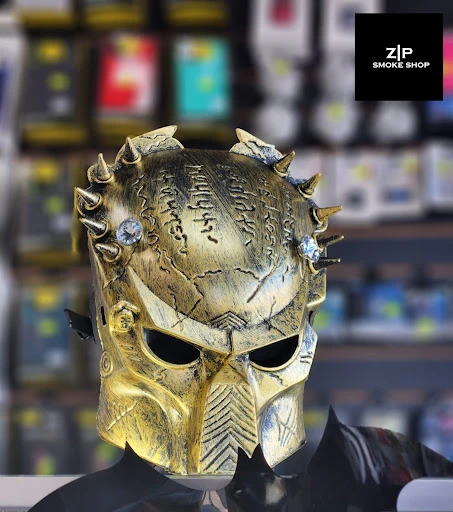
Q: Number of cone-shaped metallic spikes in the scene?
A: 10